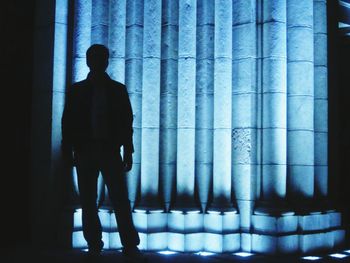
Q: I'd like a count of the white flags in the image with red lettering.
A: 0